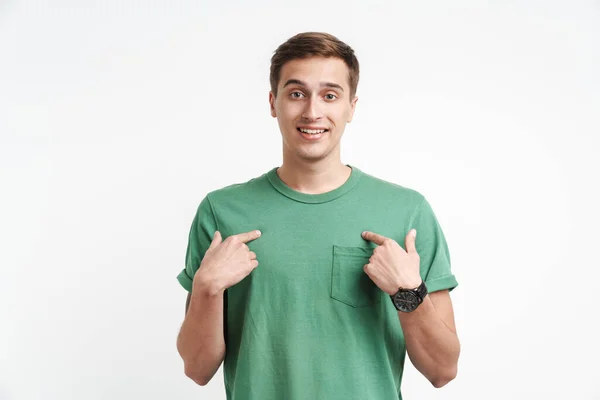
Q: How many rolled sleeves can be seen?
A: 2